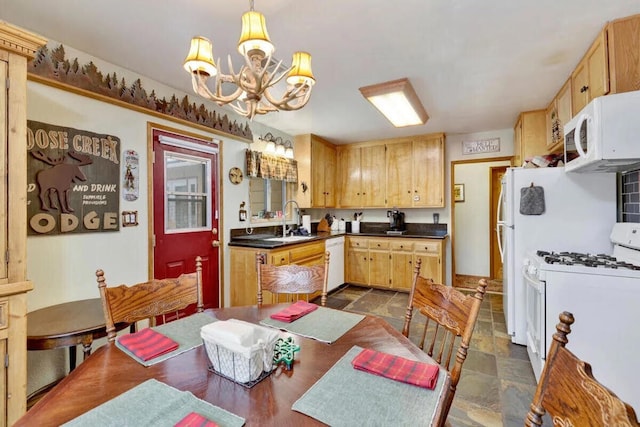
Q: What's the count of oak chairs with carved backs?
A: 4